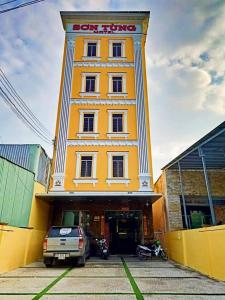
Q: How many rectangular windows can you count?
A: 8